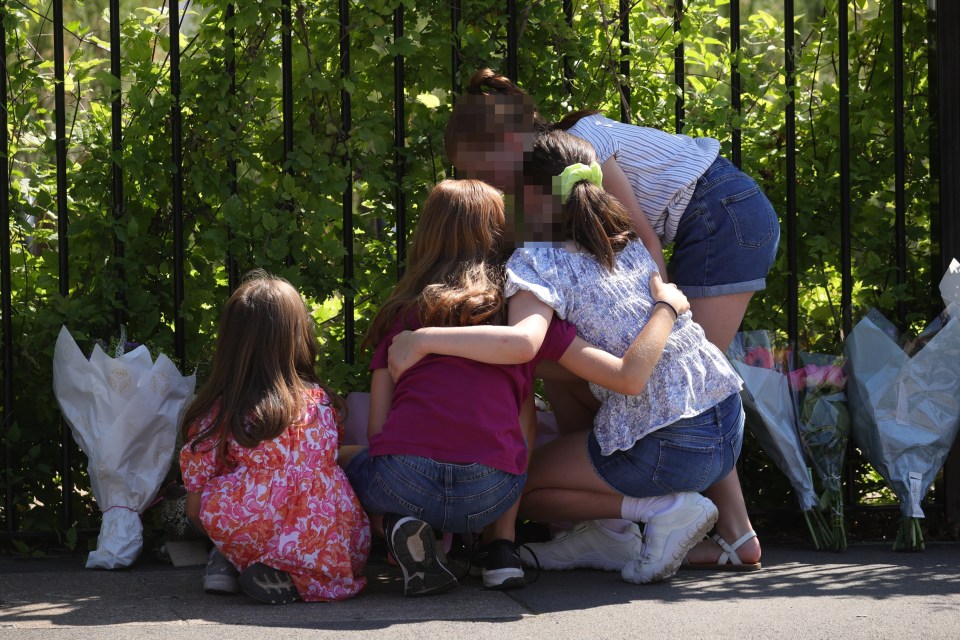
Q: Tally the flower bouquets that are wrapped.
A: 4